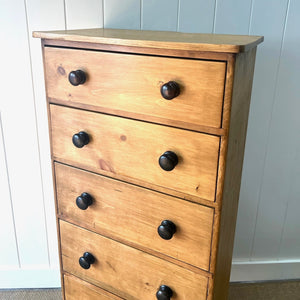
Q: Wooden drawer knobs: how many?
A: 8